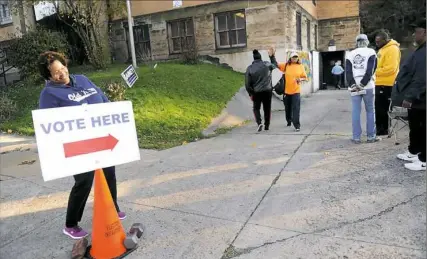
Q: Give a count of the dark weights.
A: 1